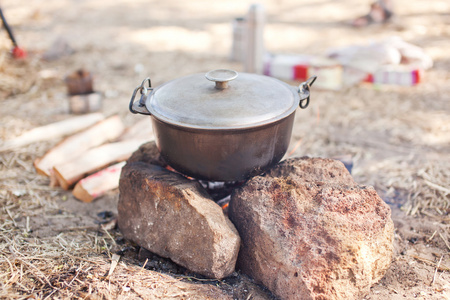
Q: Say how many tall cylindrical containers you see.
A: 2